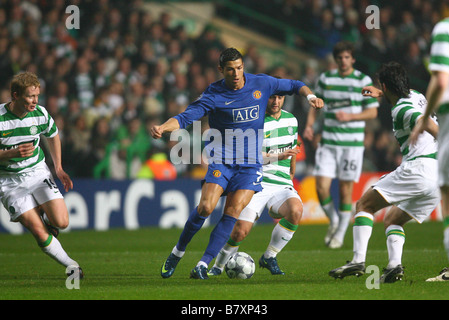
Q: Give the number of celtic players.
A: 5